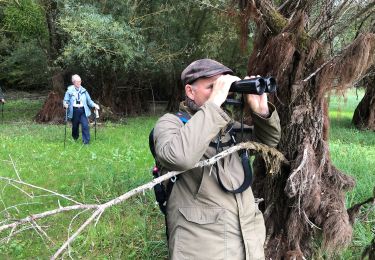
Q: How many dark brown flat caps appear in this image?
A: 1